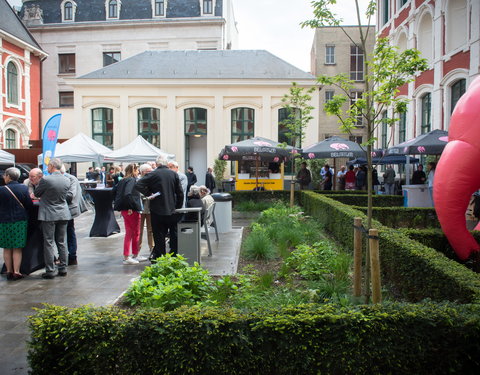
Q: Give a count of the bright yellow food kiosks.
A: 1